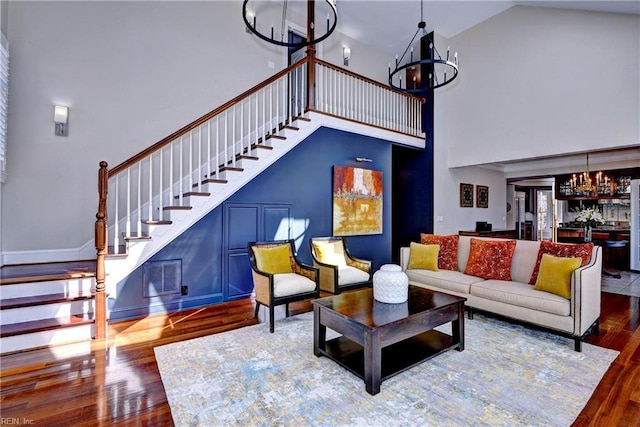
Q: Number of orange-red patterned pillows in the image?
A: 3